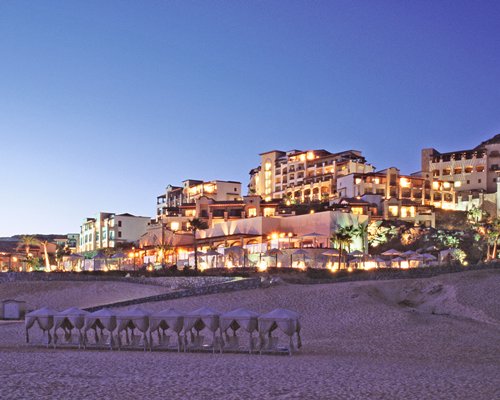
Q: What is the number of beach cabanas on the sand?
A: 8